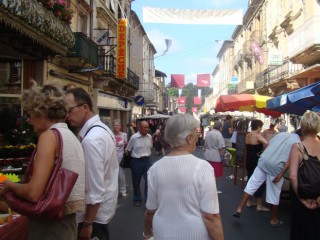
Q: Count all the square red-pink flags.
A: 6